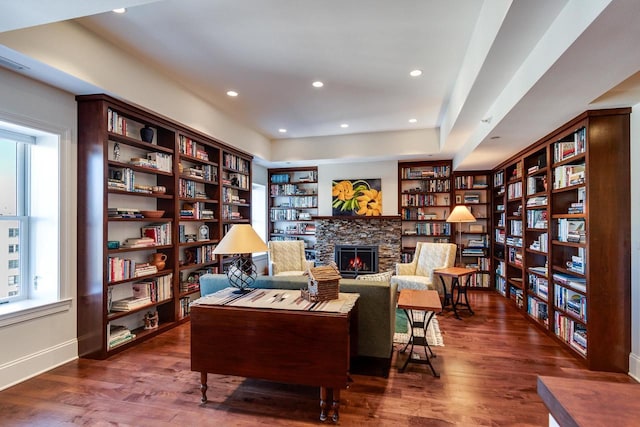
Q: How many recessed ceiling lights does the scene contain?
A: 7